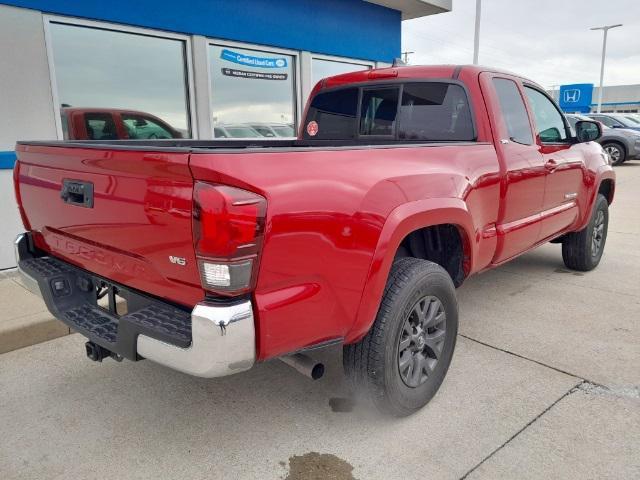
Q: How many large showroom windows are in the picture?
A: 3